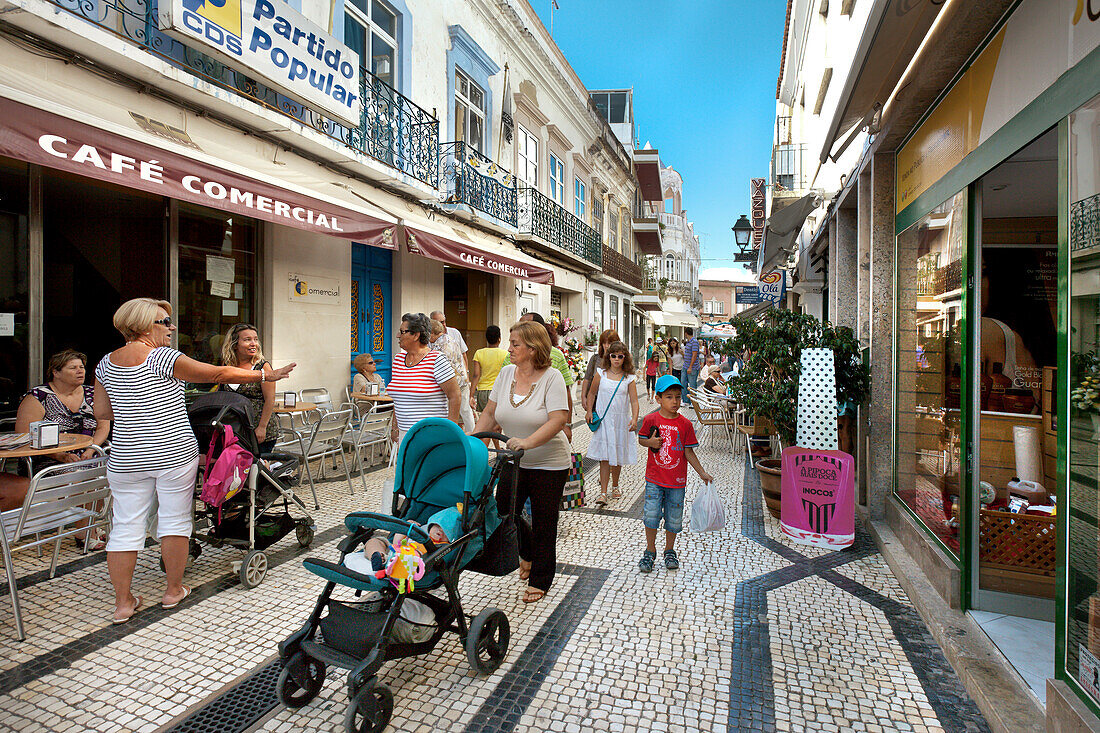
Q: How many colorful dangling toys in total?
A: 1